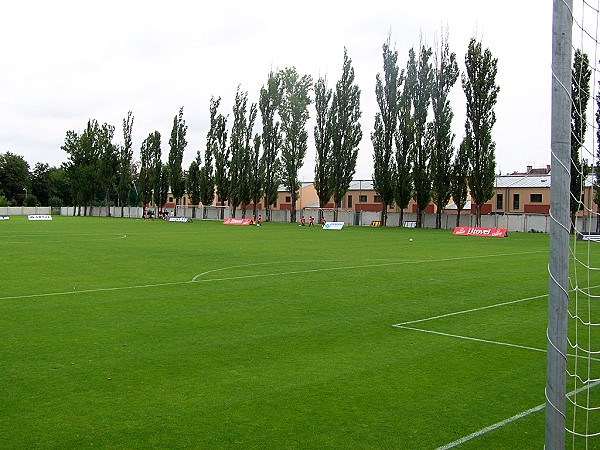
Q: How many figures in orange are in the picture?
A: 5